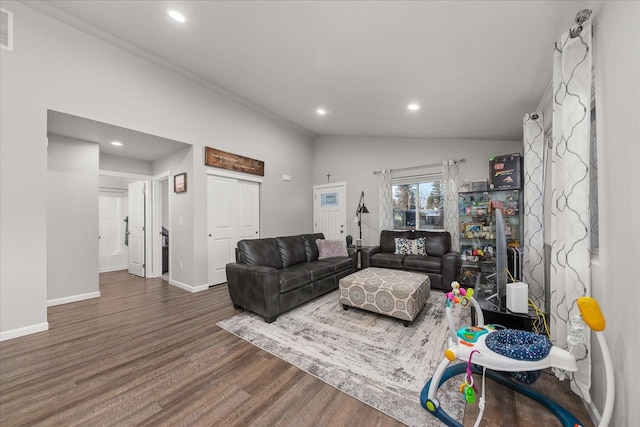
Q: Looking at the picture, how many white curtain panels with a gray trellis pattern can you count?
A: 4